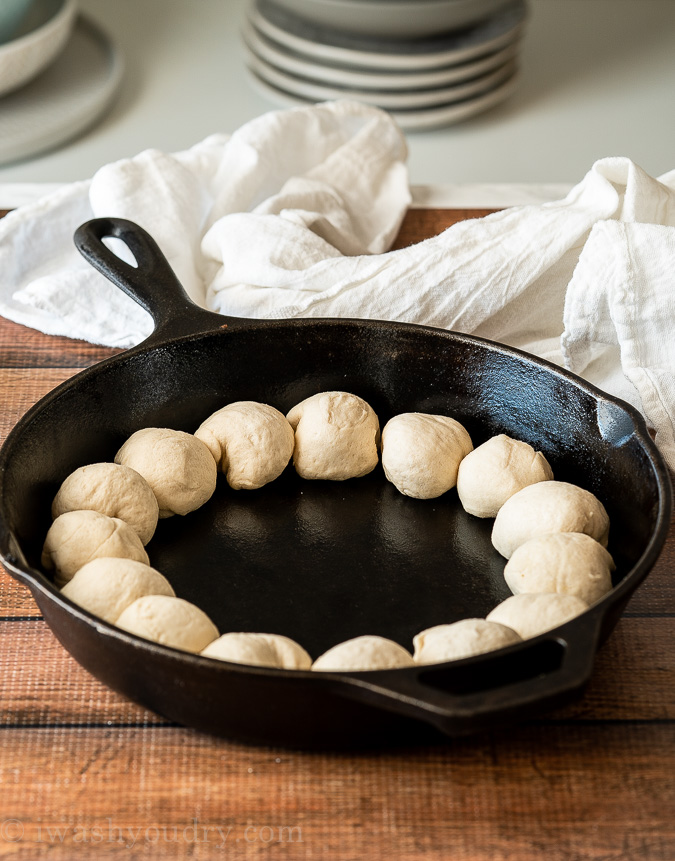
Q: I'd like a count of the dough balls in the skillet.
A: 15